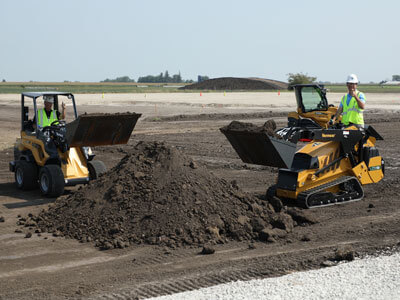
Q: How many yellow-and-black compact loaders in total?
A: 3